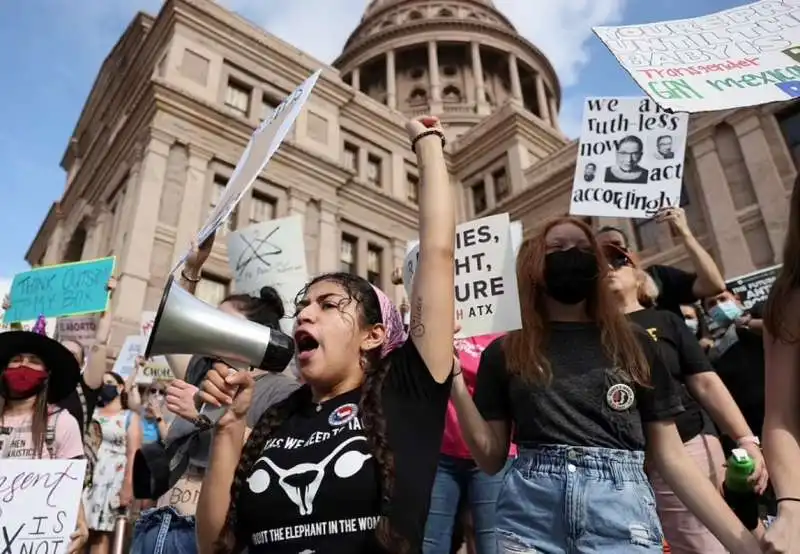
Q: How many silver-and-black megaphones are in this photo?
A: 1